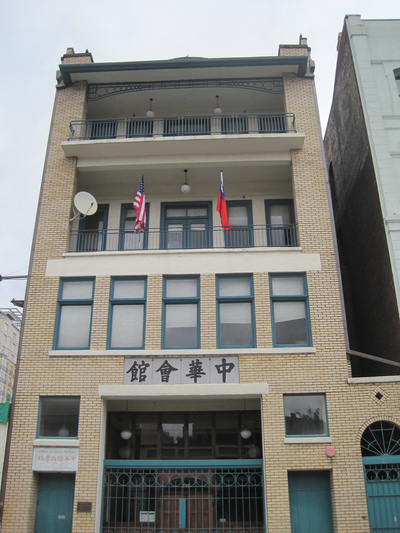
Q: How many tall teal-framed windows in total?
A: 5